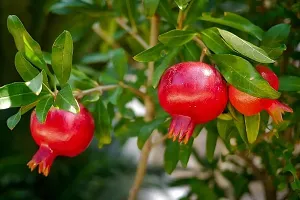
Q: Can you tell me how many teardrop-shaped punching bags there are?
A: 0